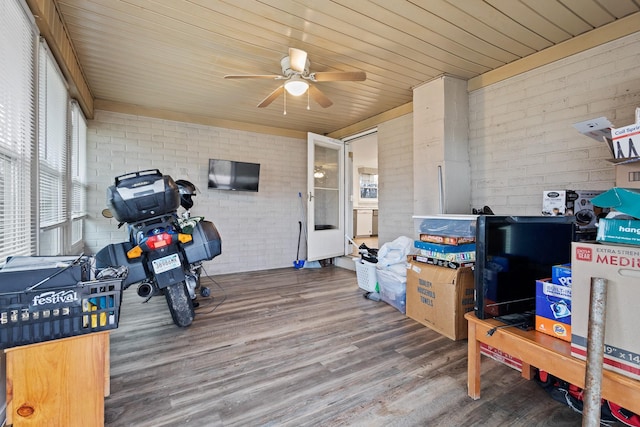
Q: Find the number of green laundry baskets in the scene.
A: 0